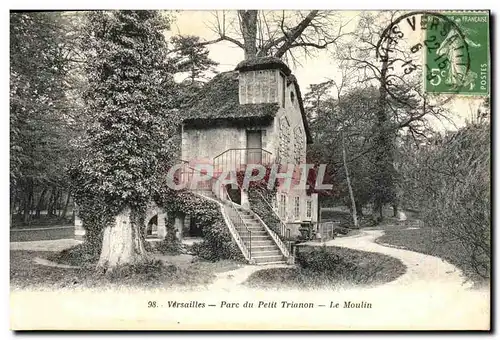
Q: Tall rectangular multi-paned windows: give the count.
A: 3